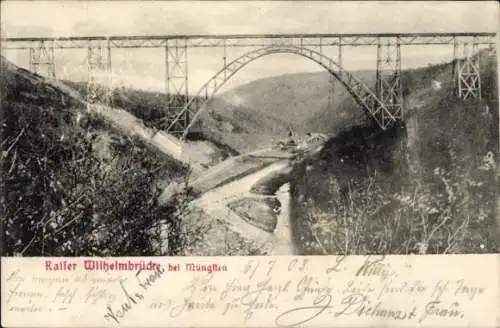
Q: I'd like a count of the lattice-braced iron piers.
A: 5